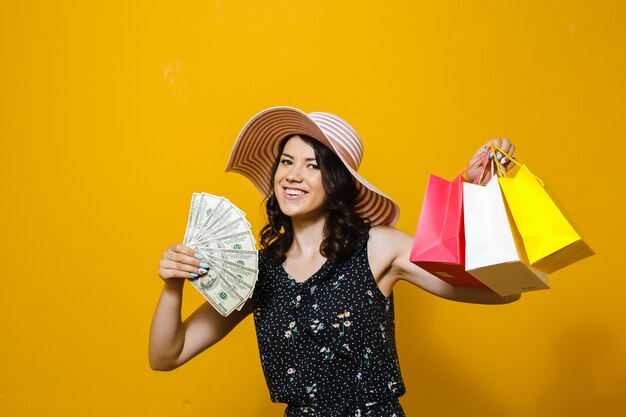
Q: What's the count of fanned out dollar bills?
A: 10